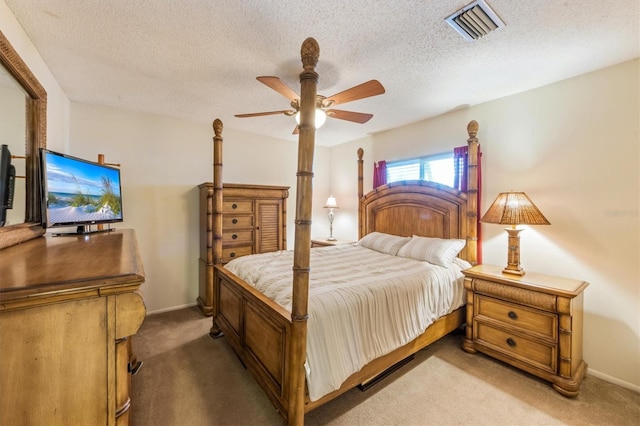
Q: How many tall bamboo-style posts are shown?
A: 4